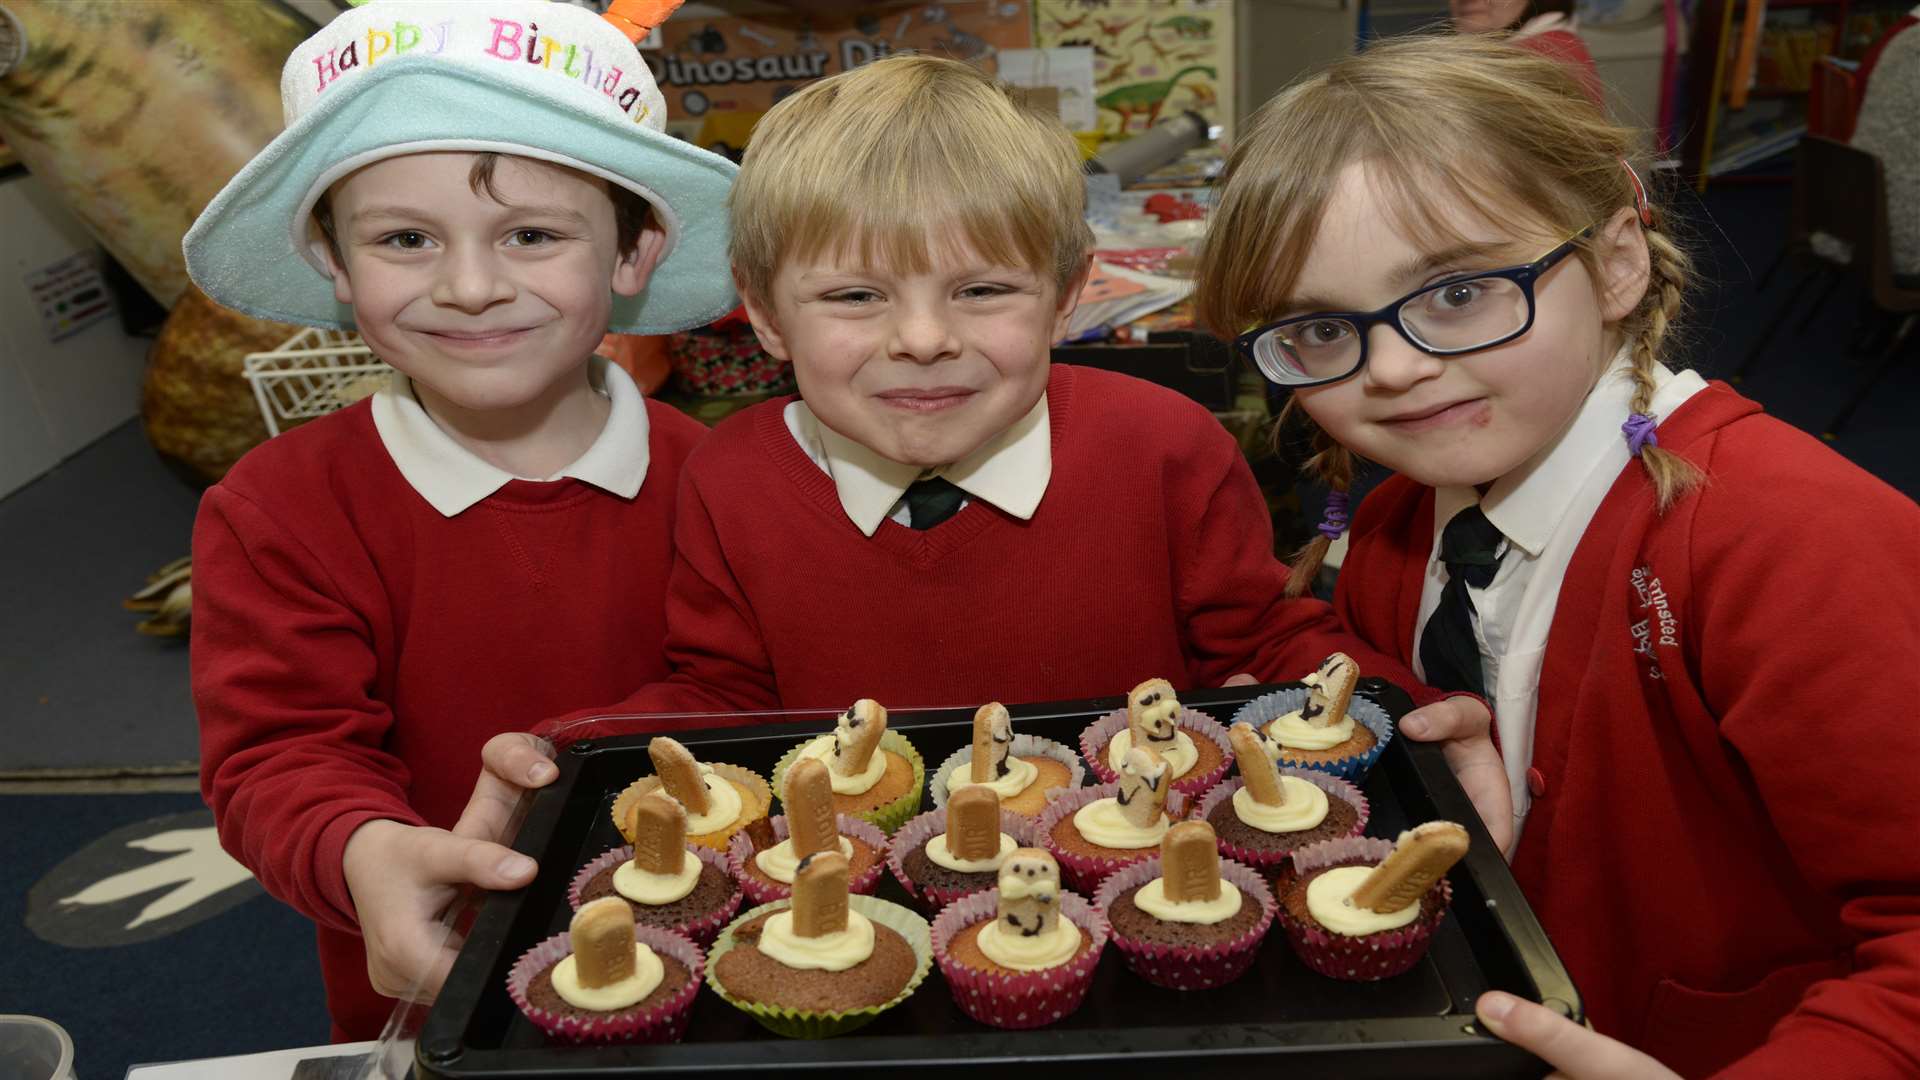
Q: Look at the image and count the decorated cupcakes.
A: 15